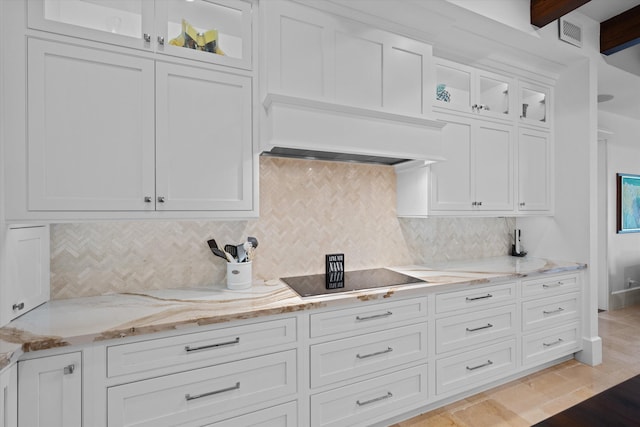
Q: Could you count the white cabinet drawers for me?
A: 12